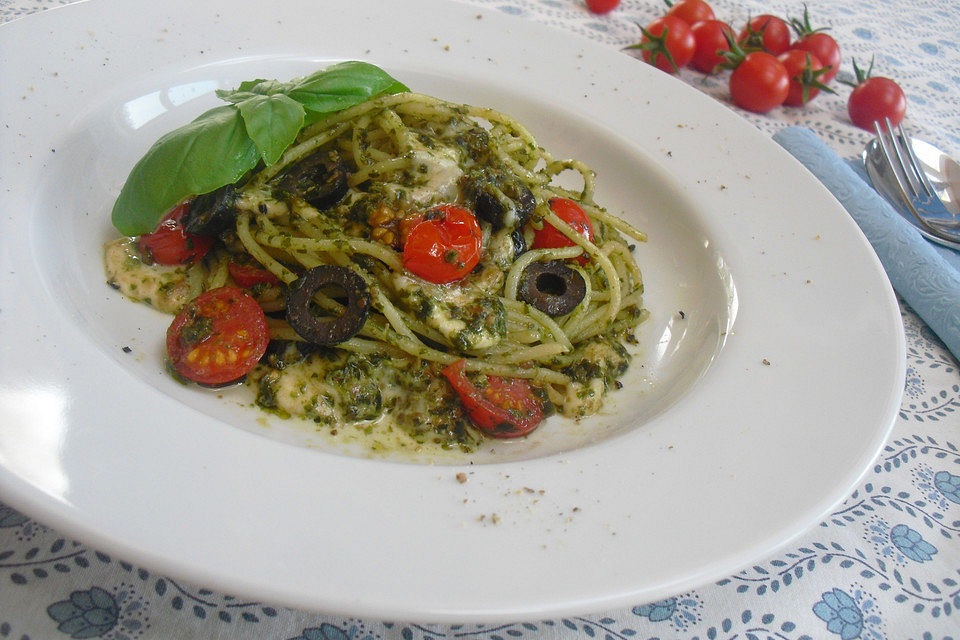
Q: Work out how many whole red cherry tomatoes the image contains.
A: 9